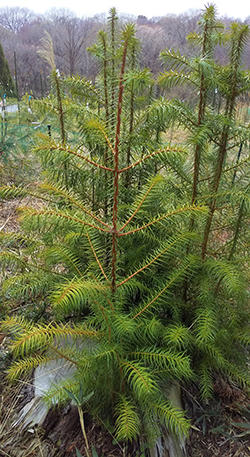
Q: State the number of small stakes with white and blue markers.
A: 2